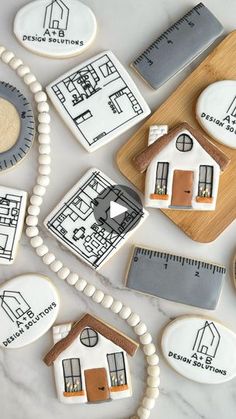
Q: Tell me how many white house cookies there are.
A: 2